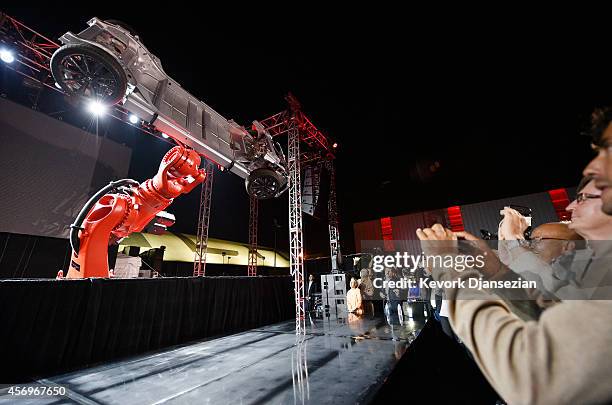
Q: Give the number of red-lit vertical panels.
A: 3